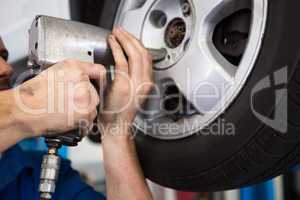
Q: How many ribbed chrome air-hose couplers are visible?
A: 1